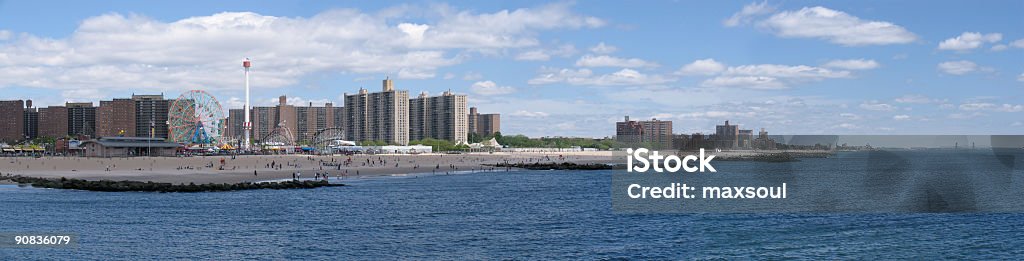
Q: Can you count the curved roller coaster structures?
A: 2